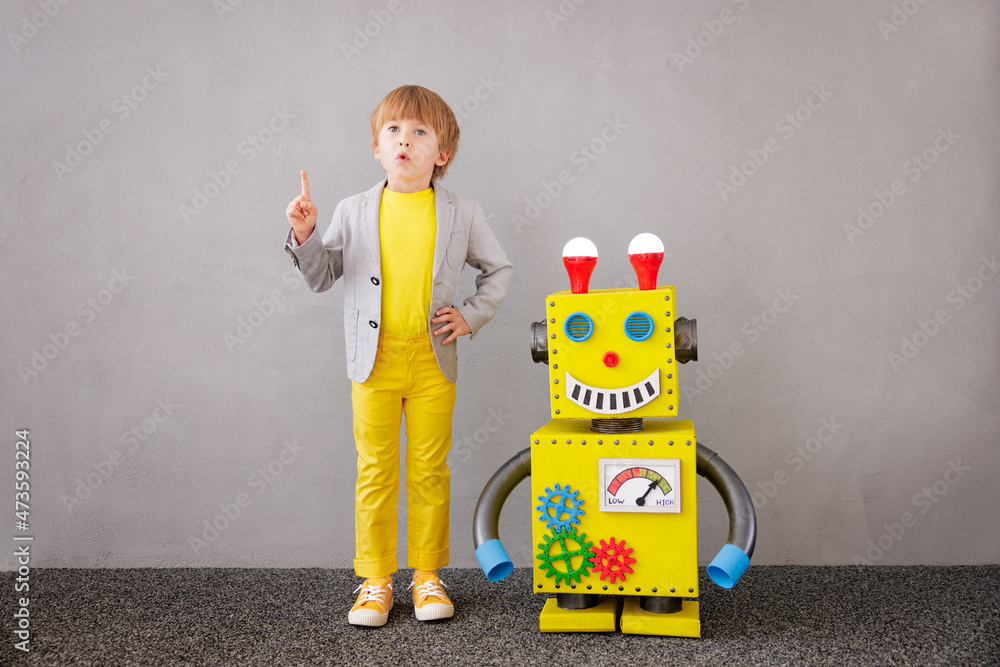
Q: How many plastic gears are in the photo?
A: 3